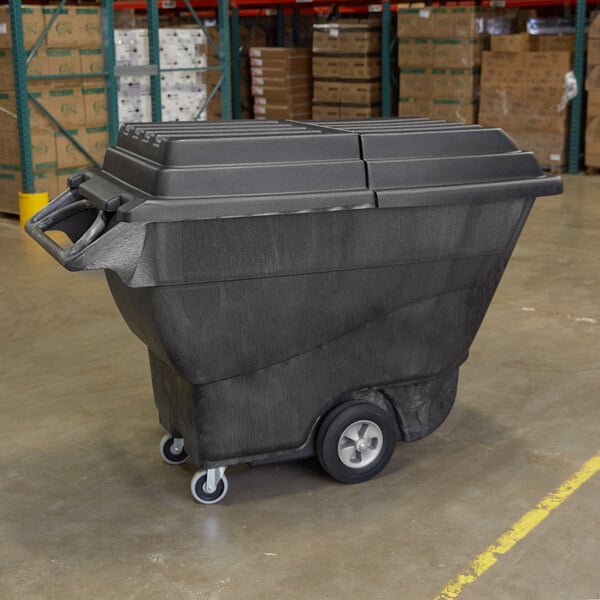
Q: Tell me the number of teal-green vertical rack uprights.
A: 7